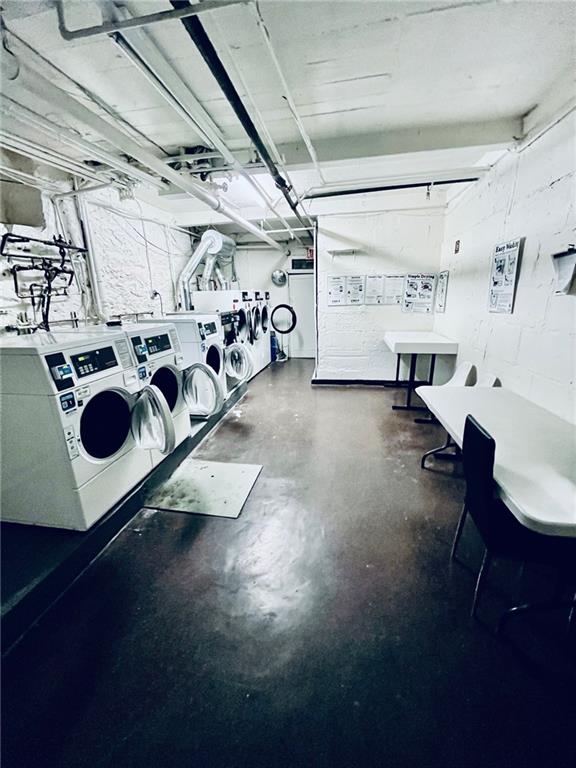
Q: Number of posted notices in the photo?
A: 7